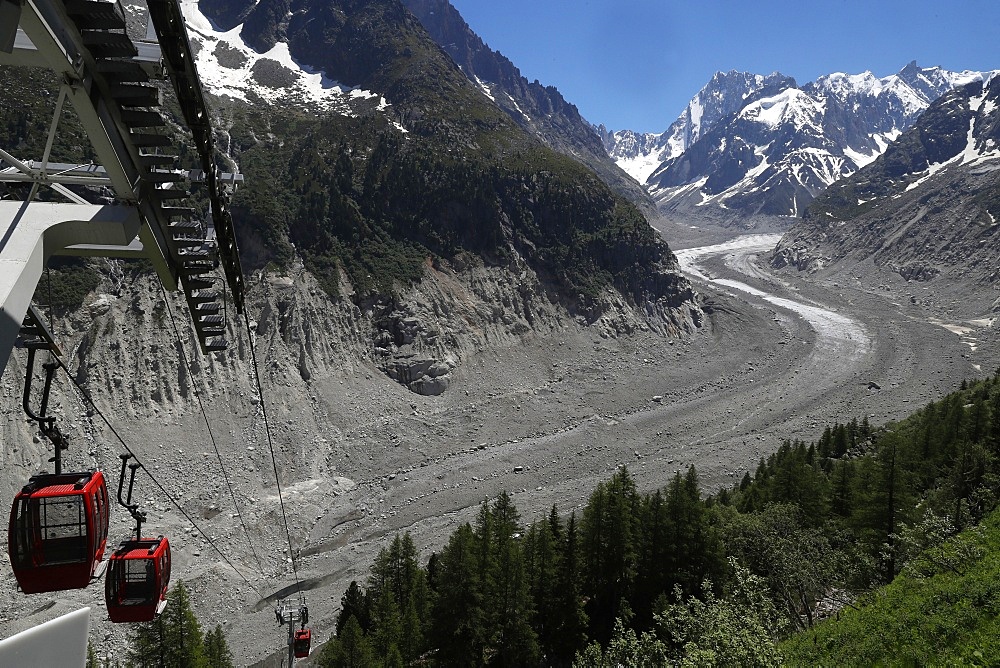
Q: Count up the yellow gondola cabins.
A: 0